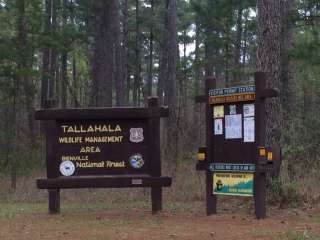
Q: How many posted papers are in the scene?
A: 6